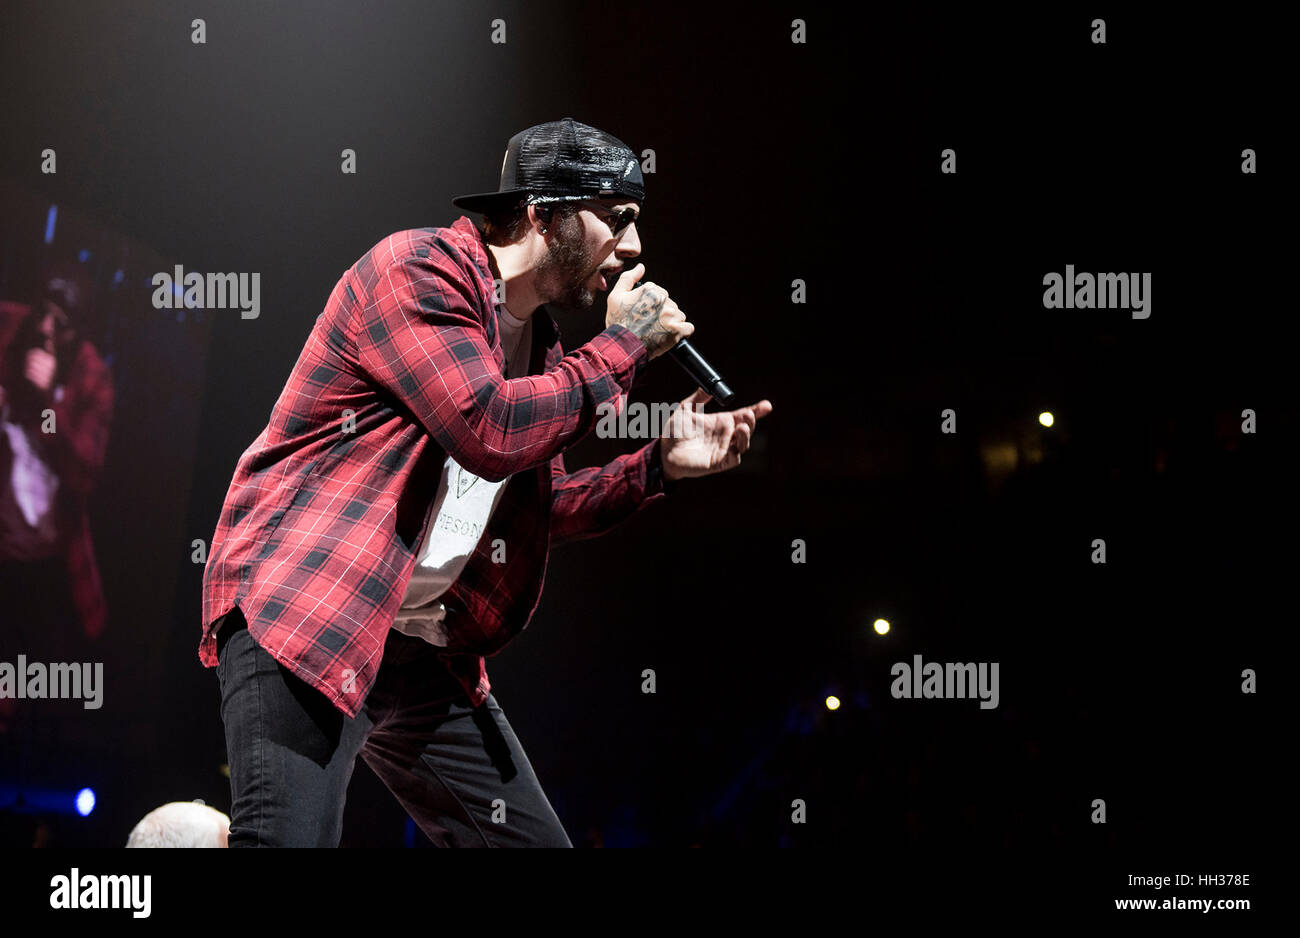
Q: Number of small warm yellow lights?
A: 3